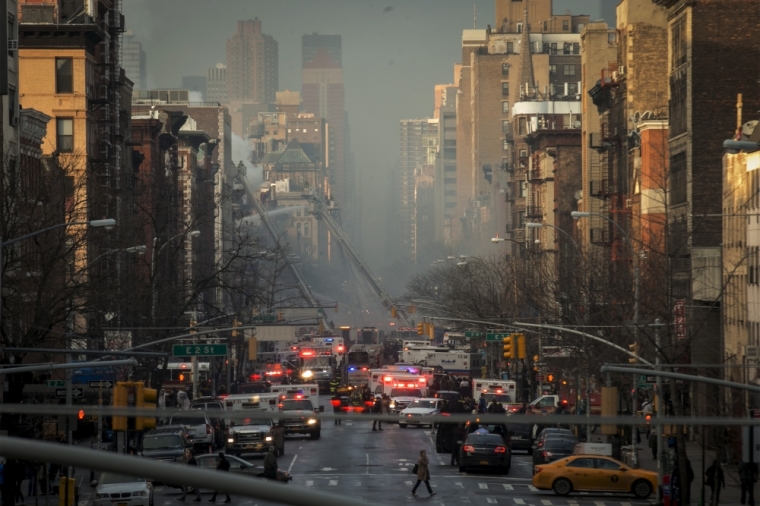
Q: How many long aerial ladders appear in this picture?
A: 2